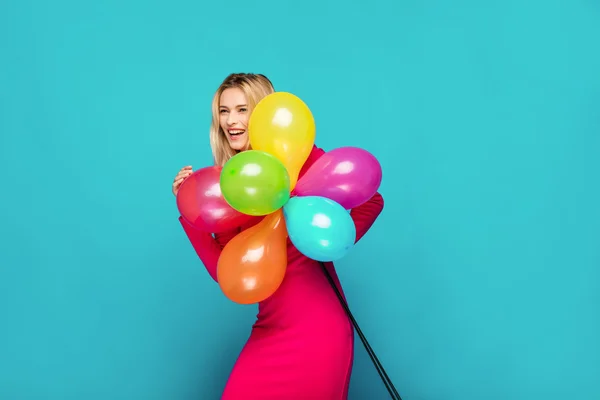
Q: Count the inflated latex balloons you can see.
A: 6